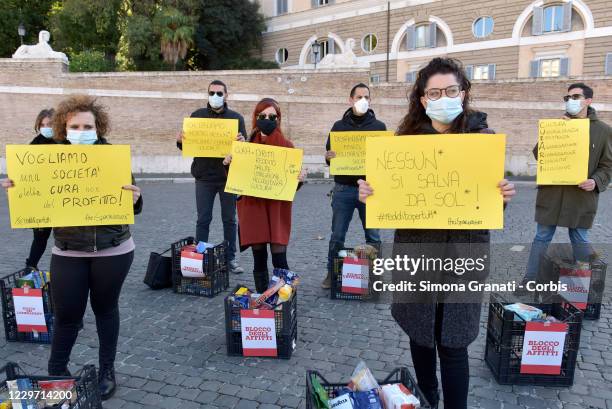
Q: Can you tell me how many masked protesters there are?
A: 7